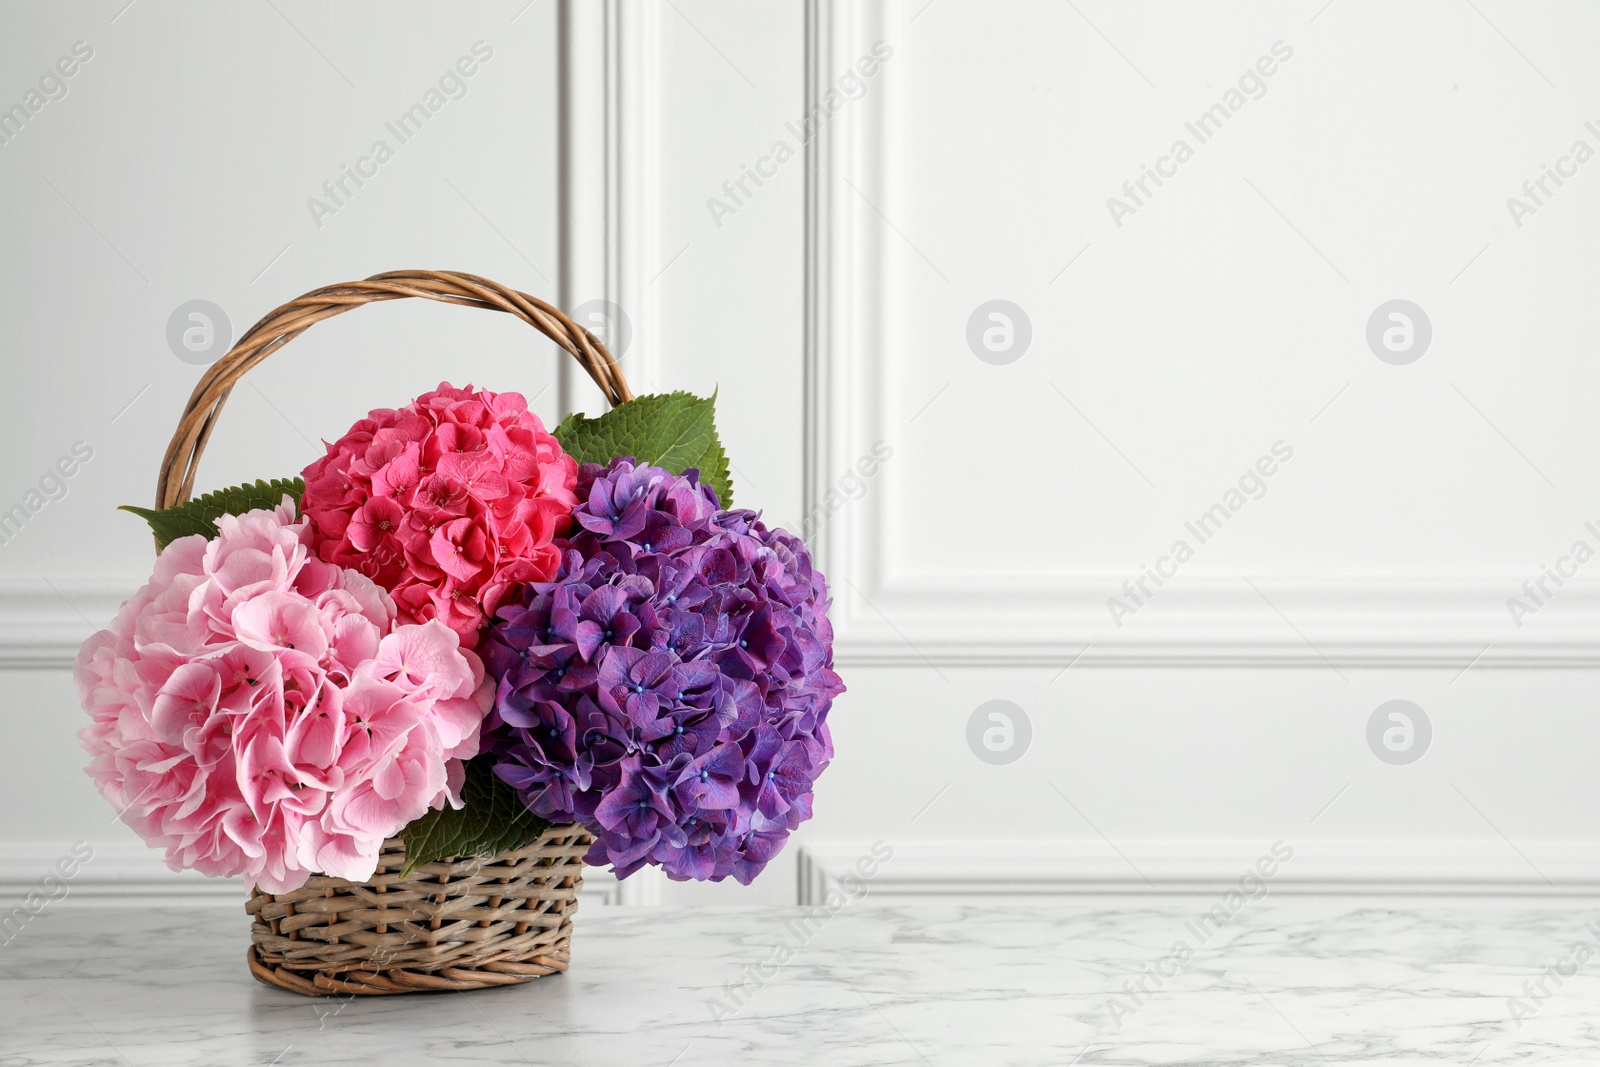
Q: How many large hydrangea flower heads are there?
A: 3